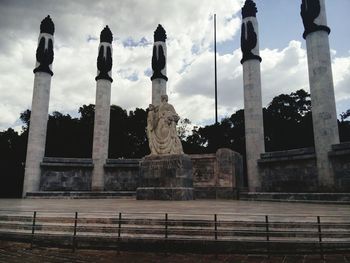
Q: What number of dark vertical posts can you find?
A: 7